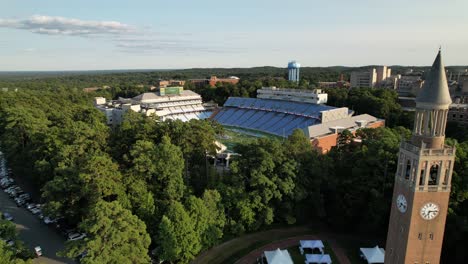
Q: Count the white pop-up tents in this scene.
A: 4